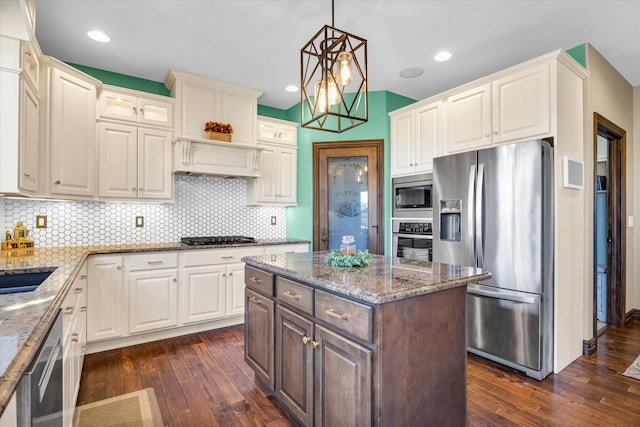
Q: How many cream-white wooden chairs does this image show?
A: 0